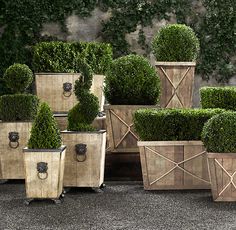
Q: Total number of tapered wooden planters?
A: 8